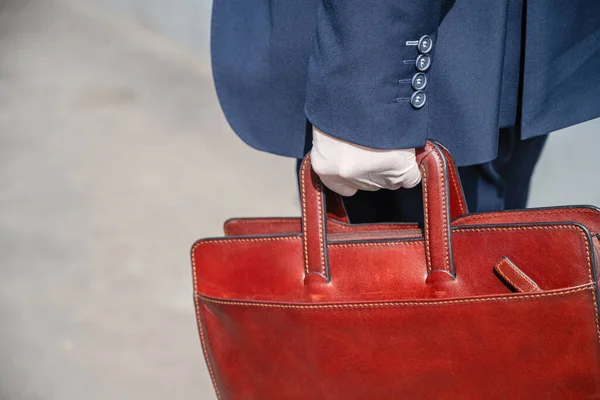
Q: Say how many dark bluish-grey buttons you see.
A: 4